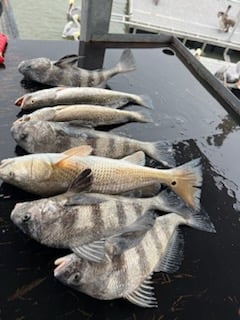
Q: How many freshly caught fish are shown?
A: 7